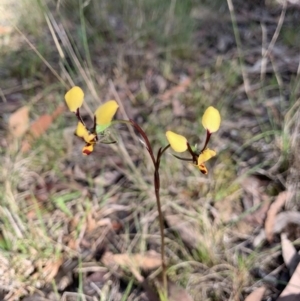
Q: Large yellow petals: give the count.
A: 4